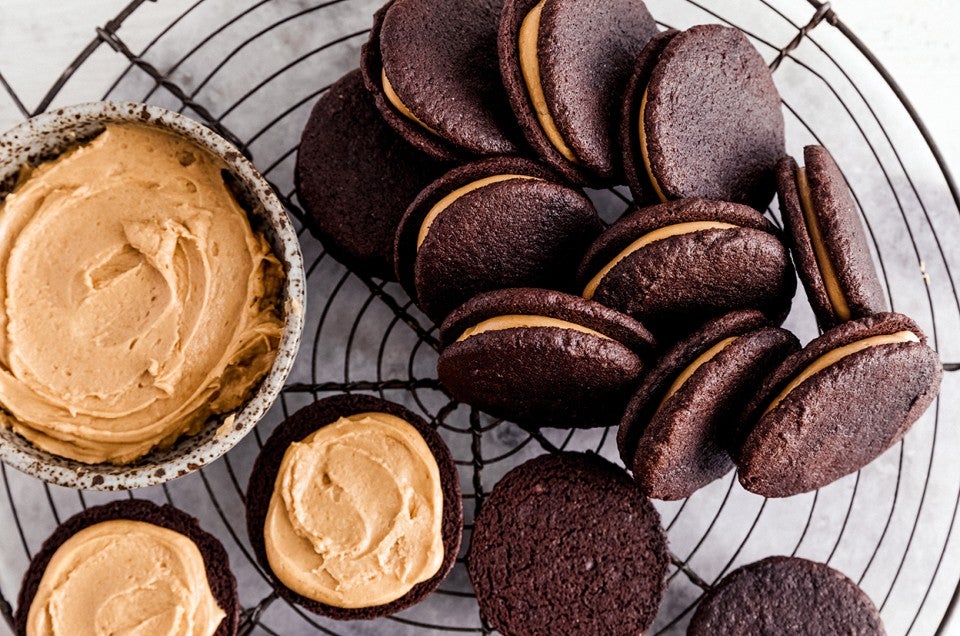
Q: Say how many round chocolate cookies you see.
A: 14